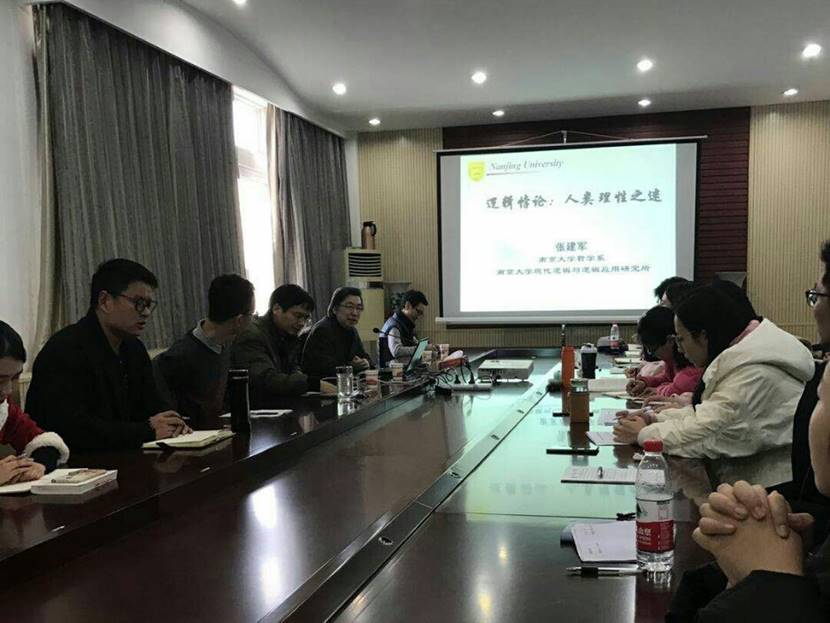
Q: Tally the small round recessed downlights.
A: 9